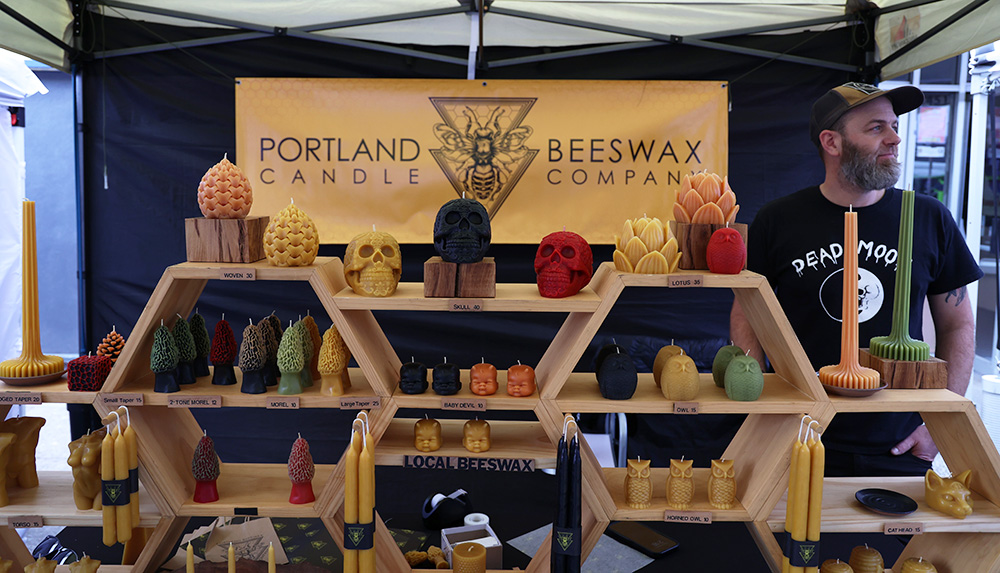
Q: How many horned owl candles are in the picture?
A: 3